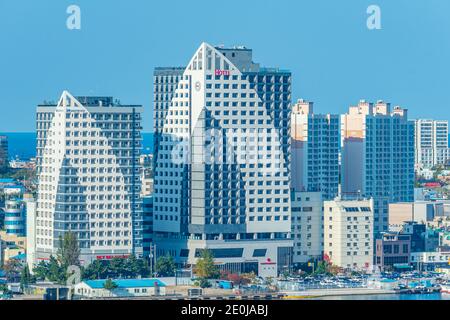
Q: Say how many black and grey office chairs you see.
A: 0